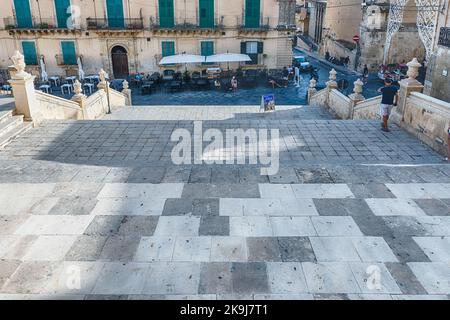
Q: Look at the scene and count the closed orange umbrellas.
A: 0